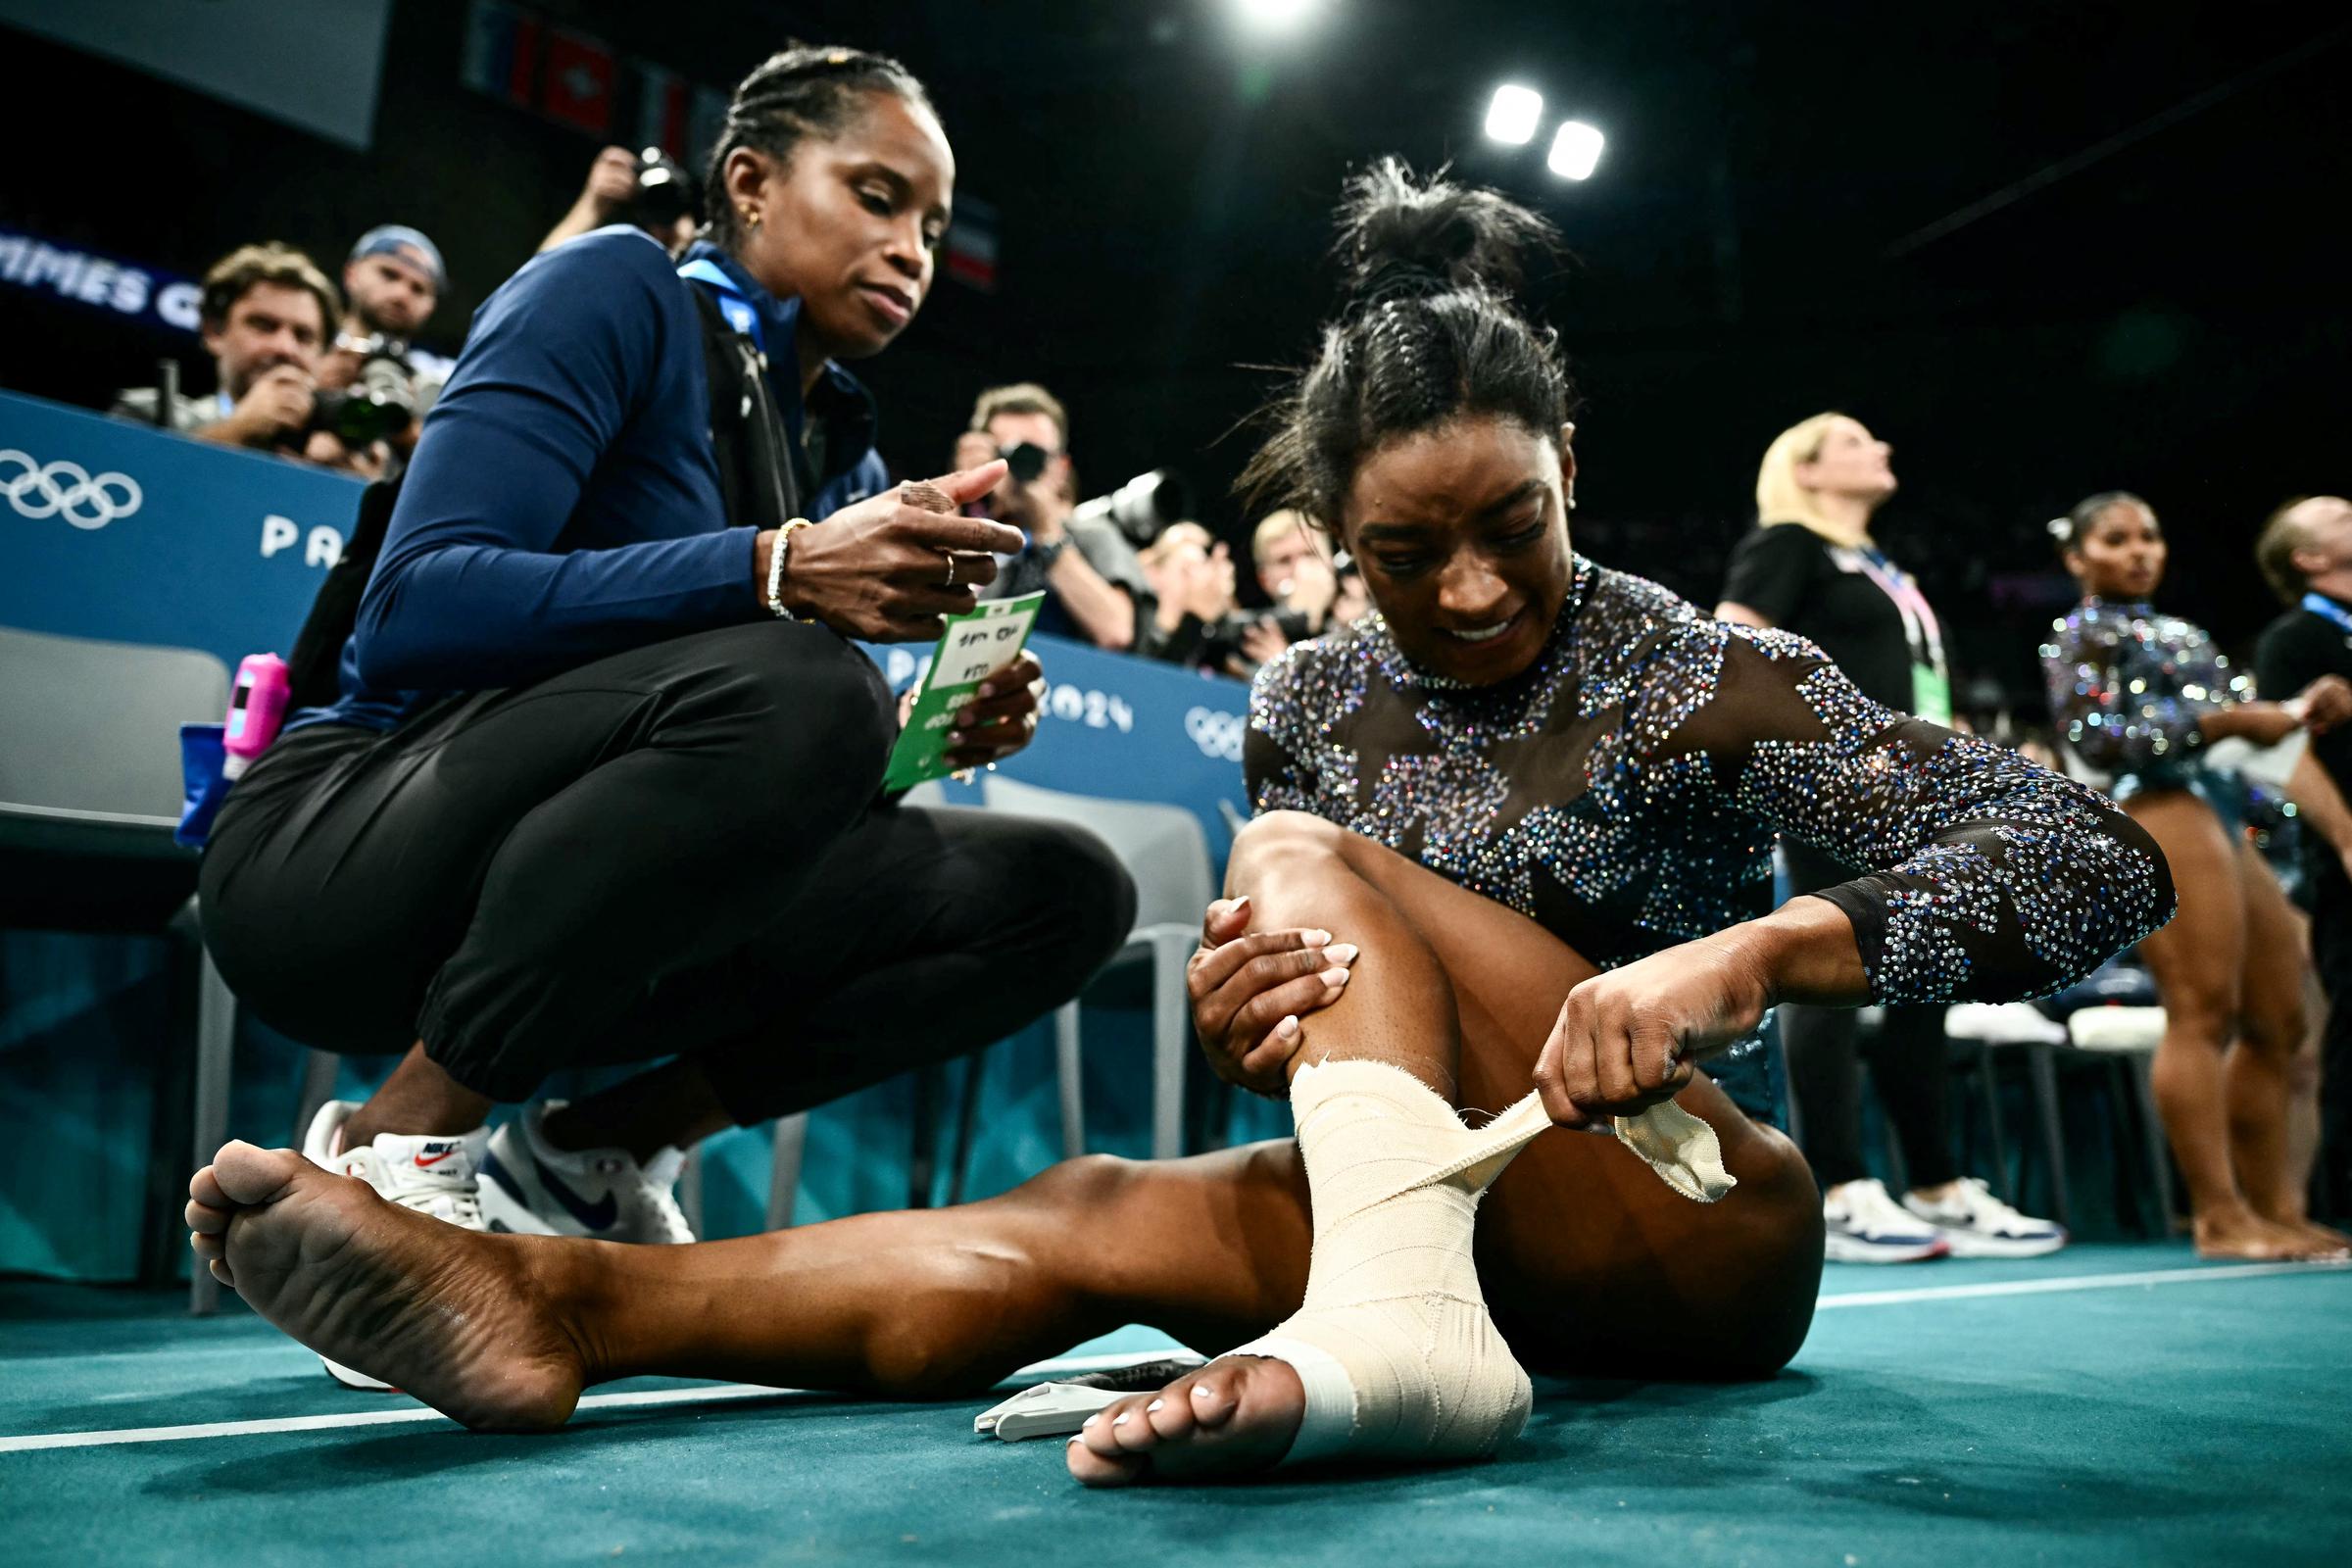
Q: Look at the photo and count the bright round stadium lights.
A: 3